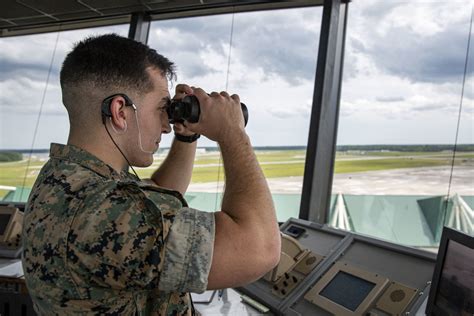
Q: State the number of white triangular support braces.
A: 2